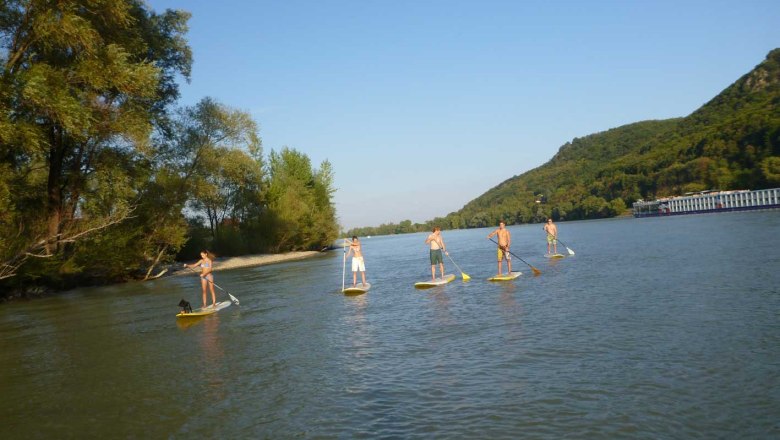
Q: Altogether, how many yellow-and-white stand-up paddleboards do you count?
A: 5